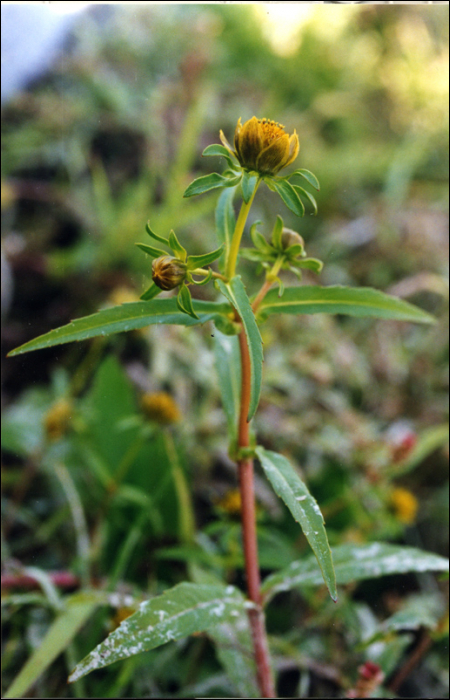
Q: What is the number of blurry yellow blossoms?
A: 4